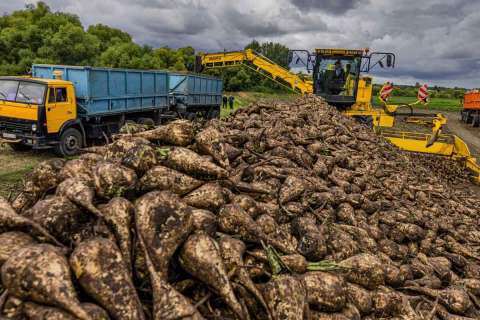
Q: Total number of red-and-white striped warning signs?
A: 2